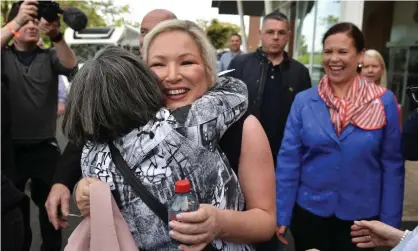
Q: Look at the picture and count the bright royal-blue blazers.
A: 1